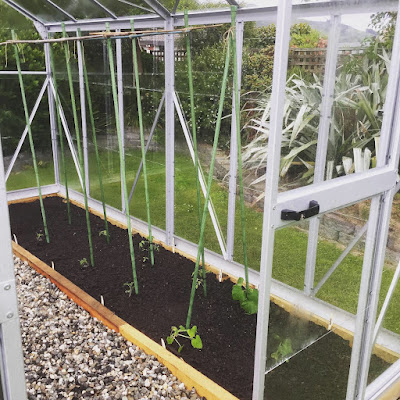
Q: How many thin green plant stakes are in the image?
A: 9